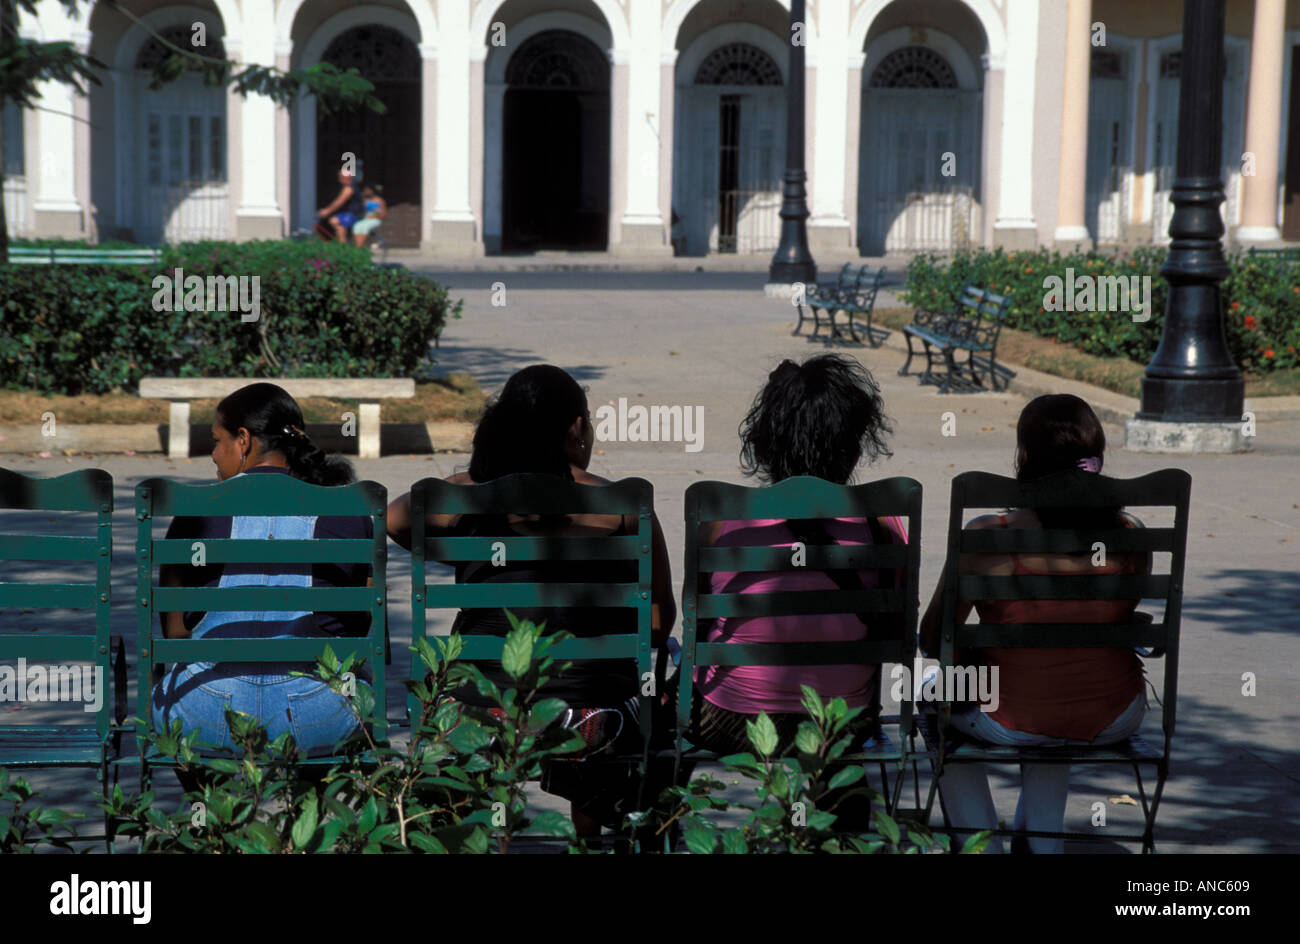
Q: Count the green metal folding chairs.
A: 5